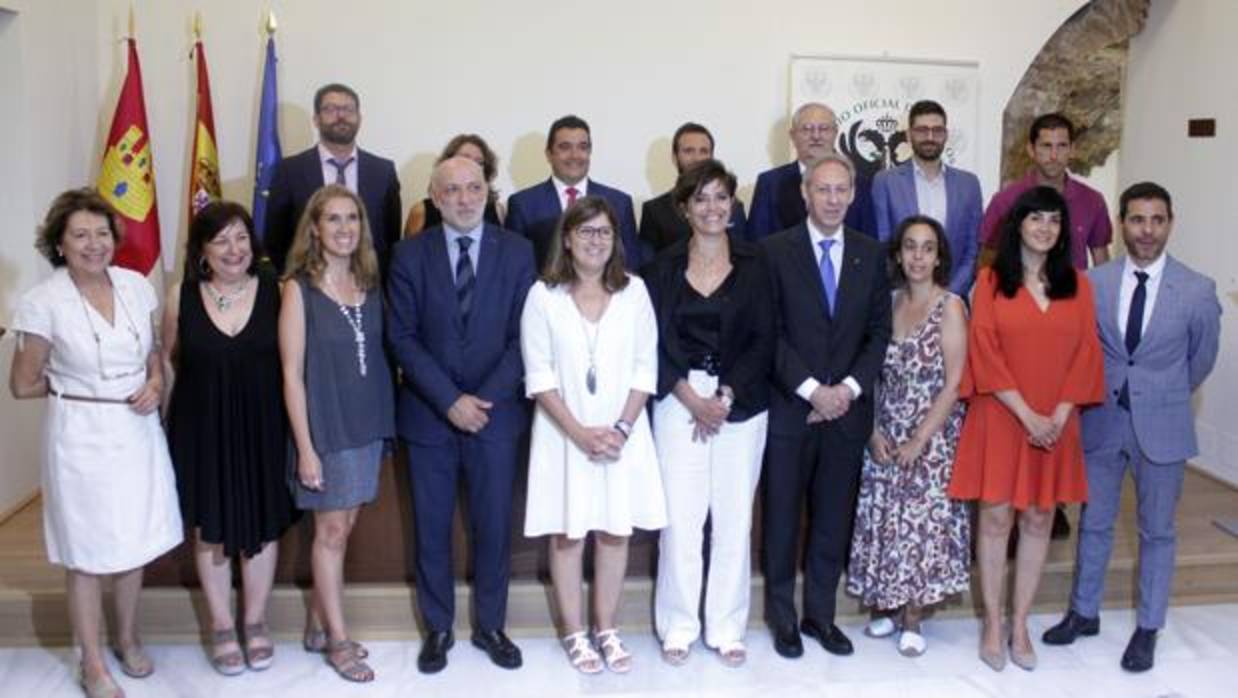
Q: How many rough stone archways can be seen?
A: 1